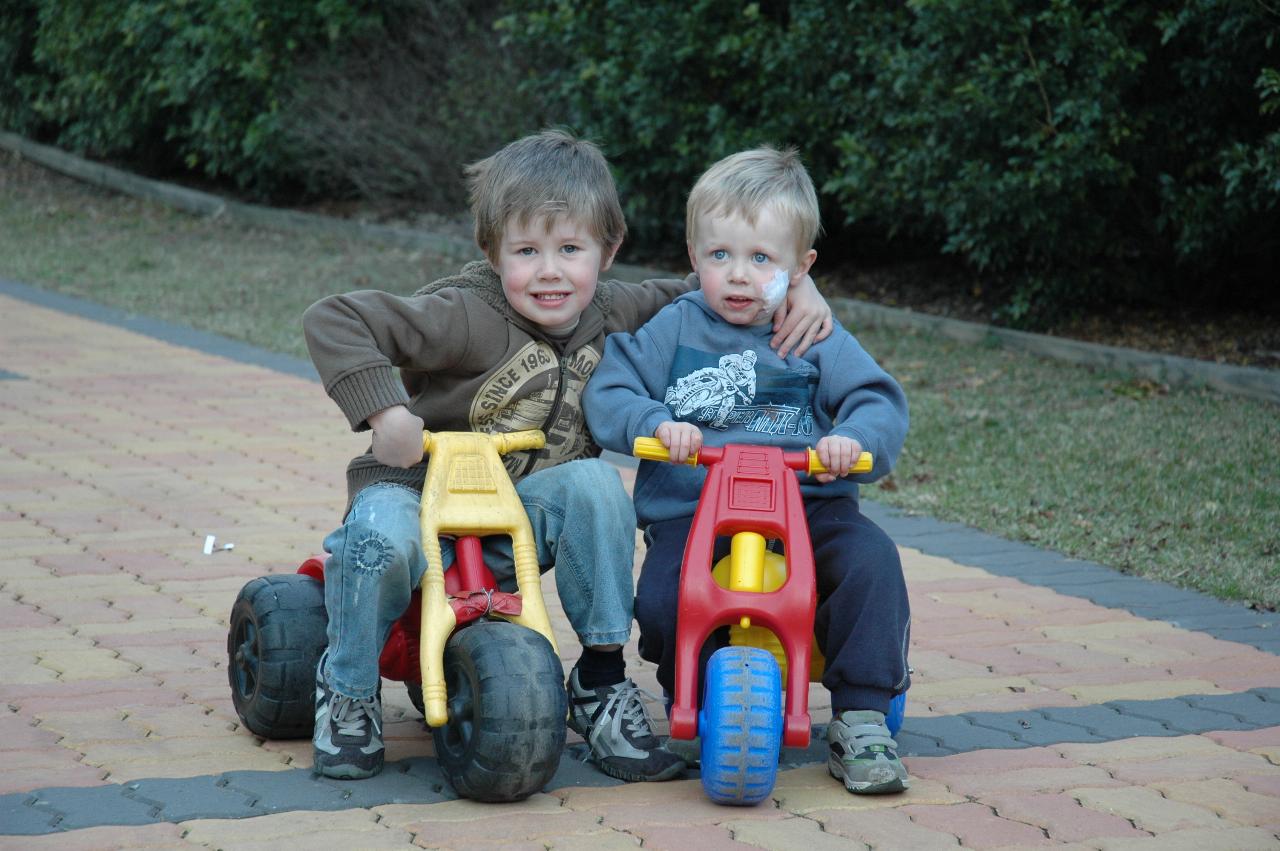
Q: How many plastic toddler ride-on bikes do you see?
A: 2